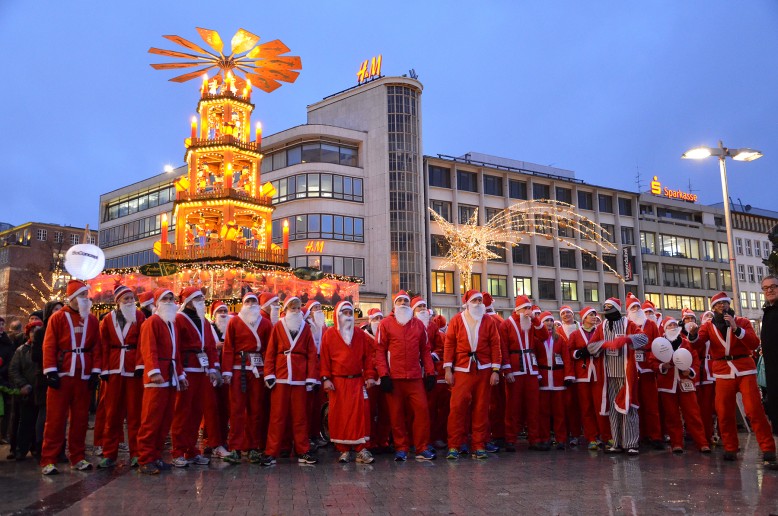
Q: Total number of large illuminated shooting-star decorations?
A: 1